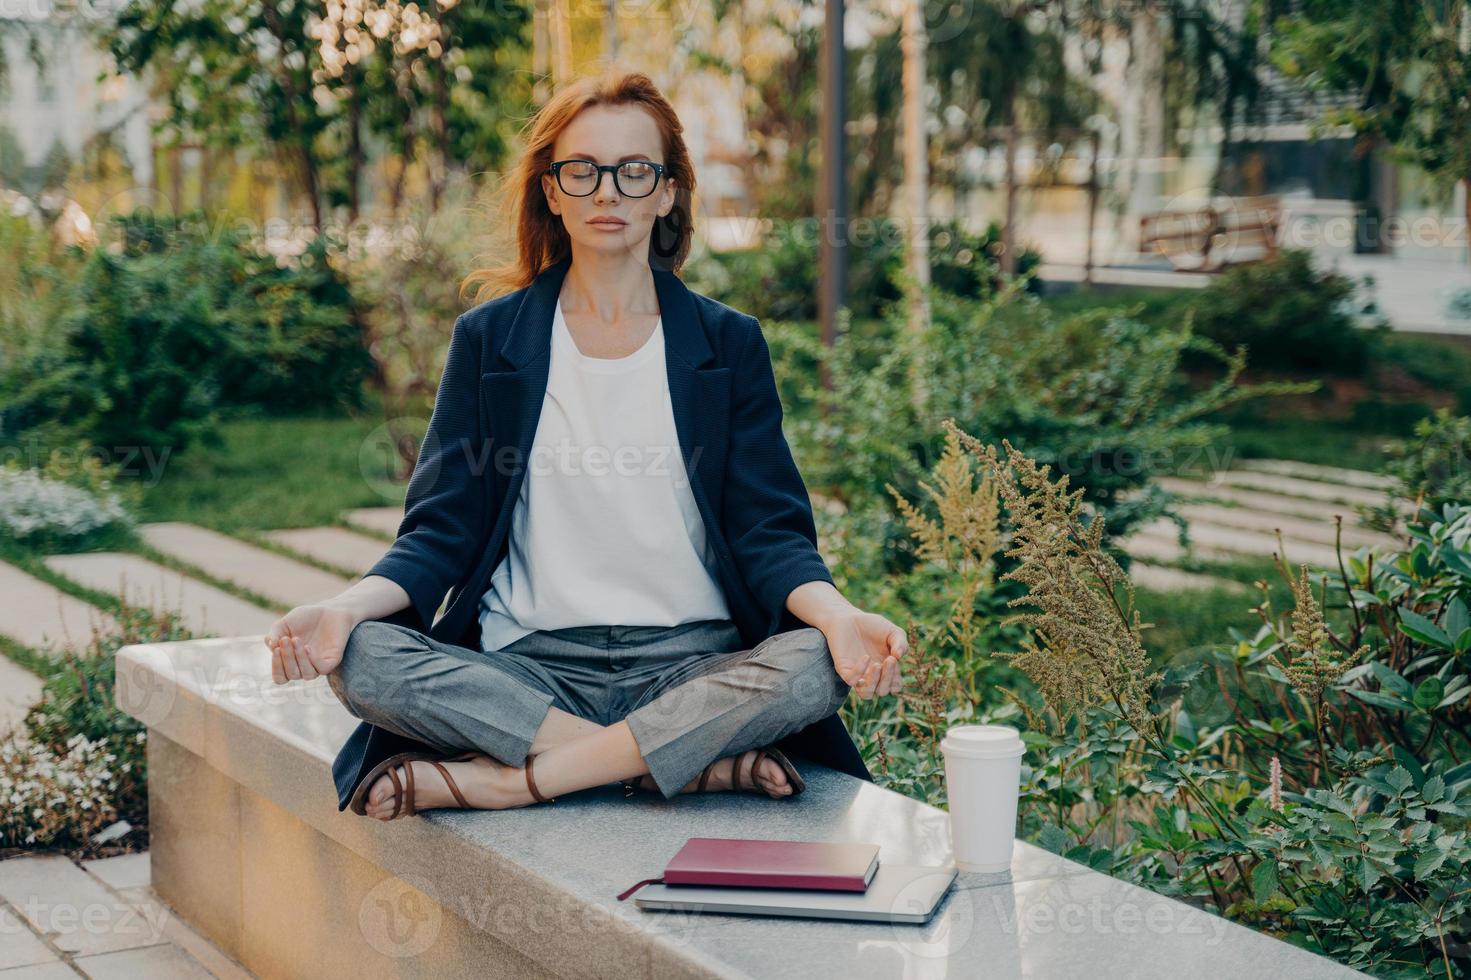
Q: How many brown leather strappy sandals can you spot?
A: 2